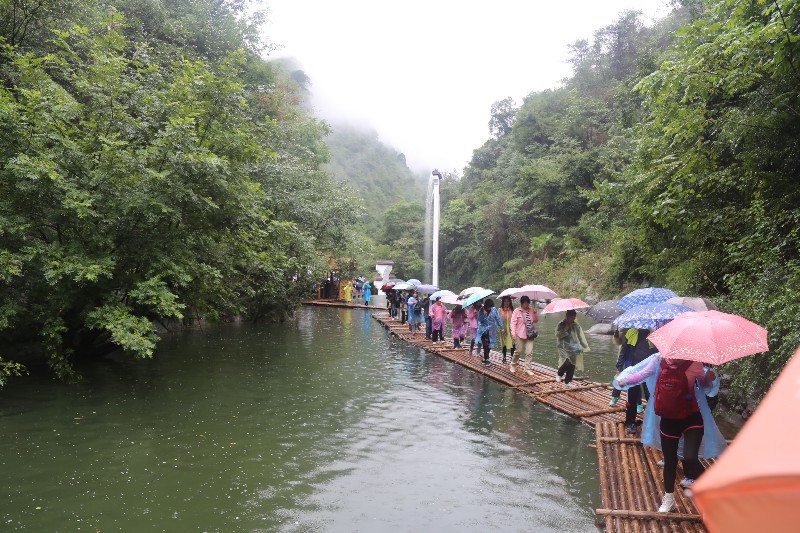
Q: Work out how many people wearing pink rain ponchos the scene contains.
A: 3